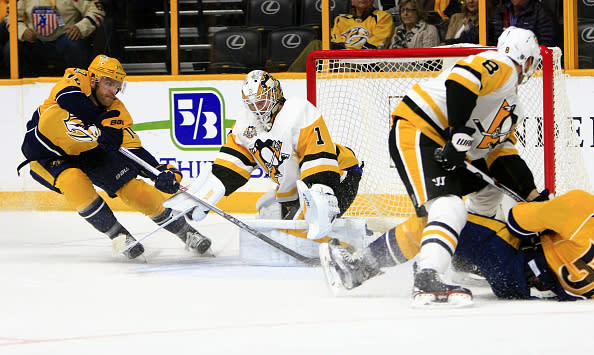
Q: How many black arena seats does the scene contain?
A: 6